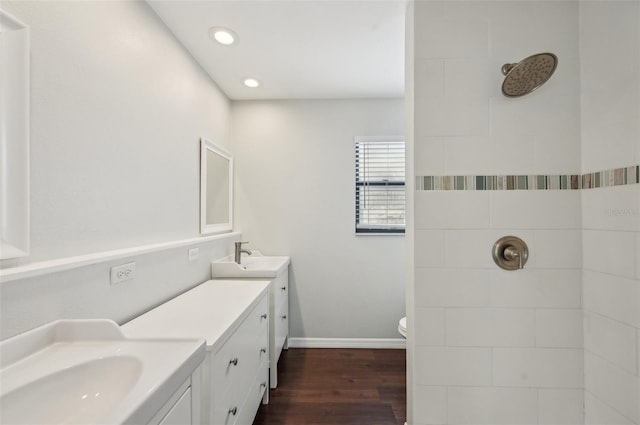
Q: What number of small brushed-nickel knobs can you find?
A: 7